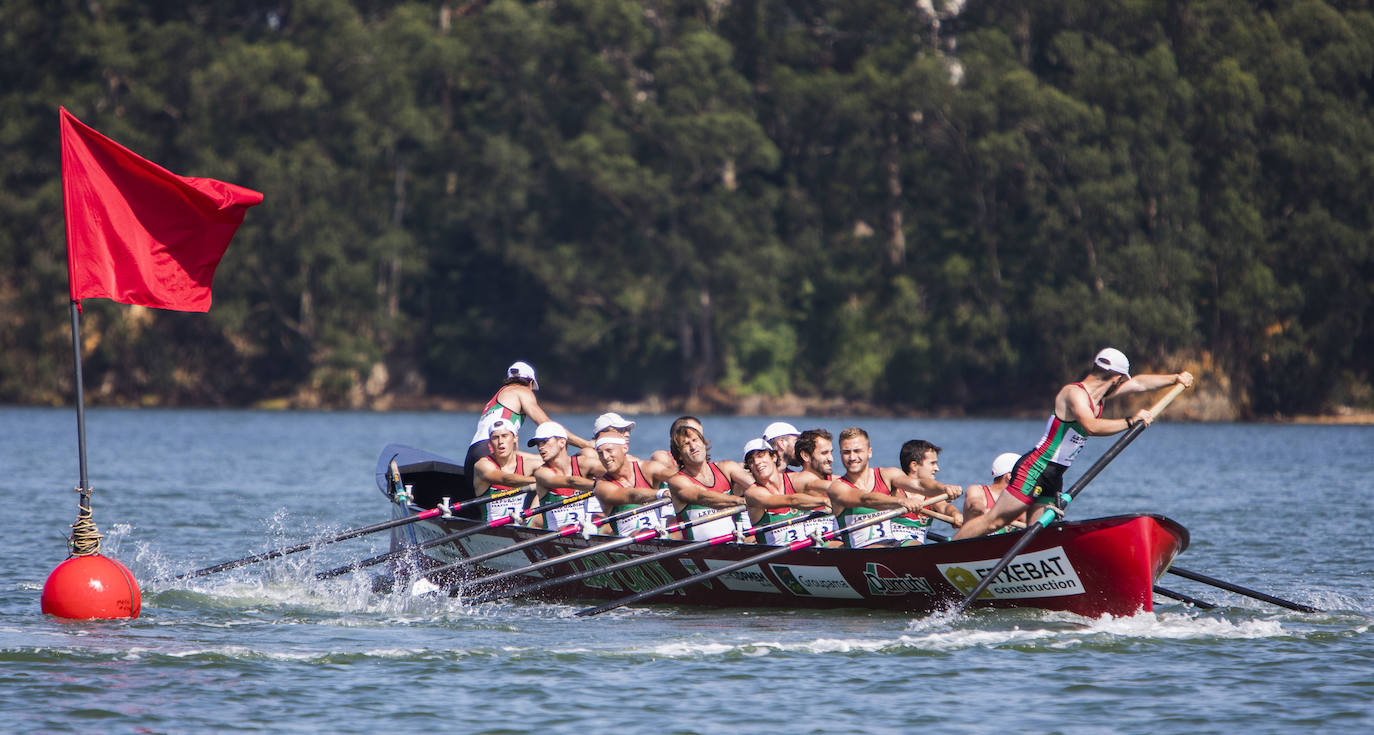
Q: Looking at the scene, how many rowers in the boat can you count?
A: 14